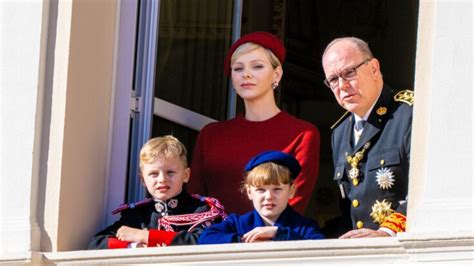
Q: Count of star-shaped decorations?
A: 2